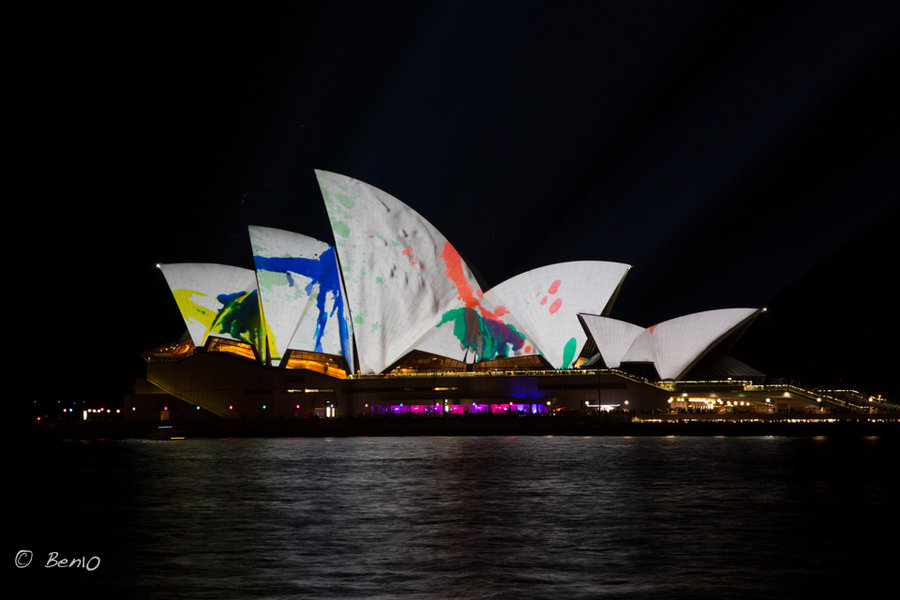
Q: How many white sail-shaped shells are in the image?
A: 6